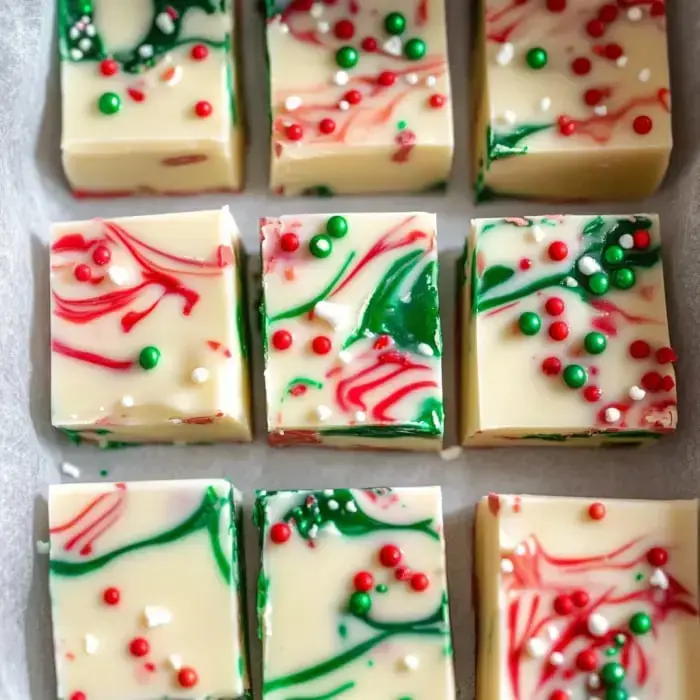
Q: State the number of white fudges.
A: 9